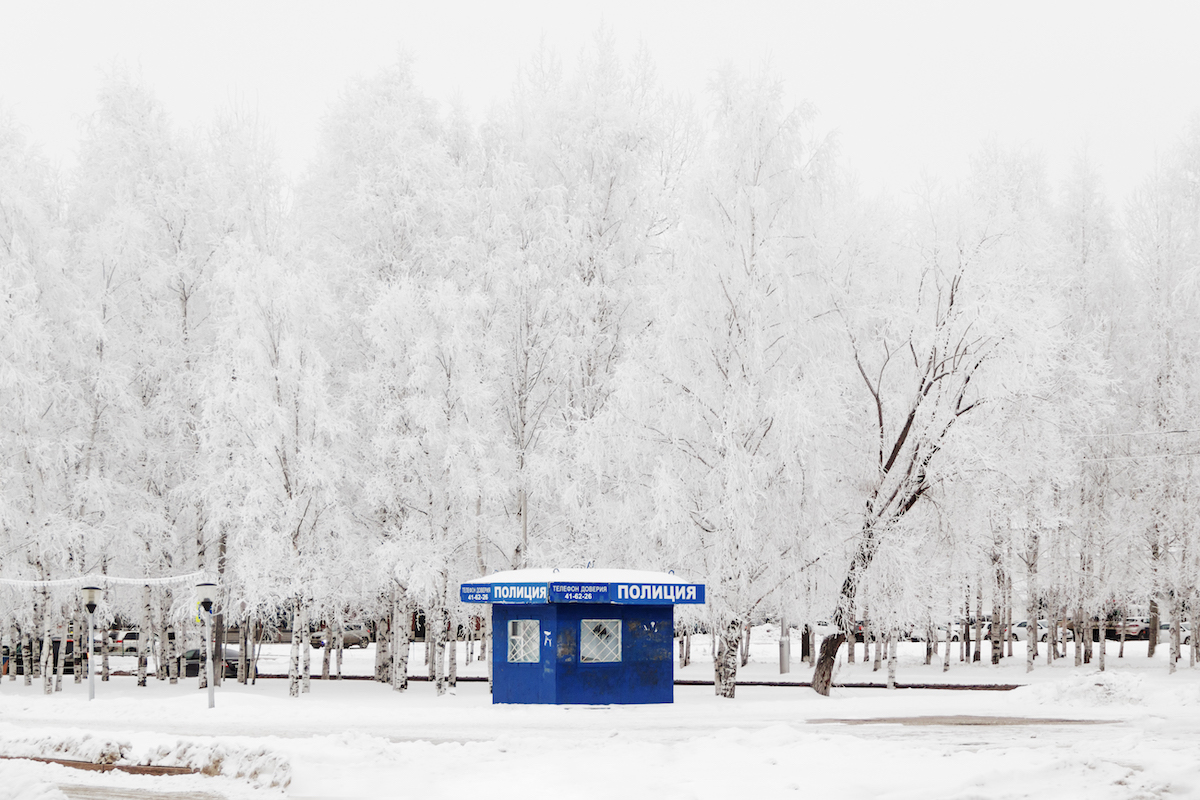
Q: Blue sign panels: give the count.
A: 4